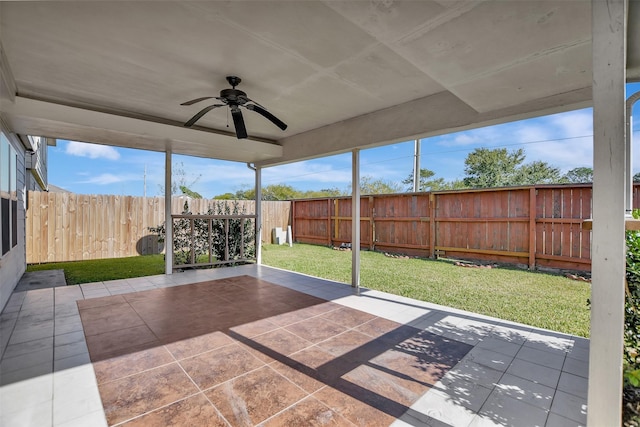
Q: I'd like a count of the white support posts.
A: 4